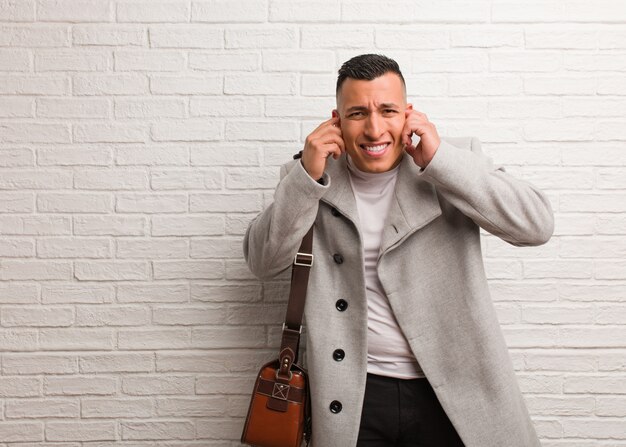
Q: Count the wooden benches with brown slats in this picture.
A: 0